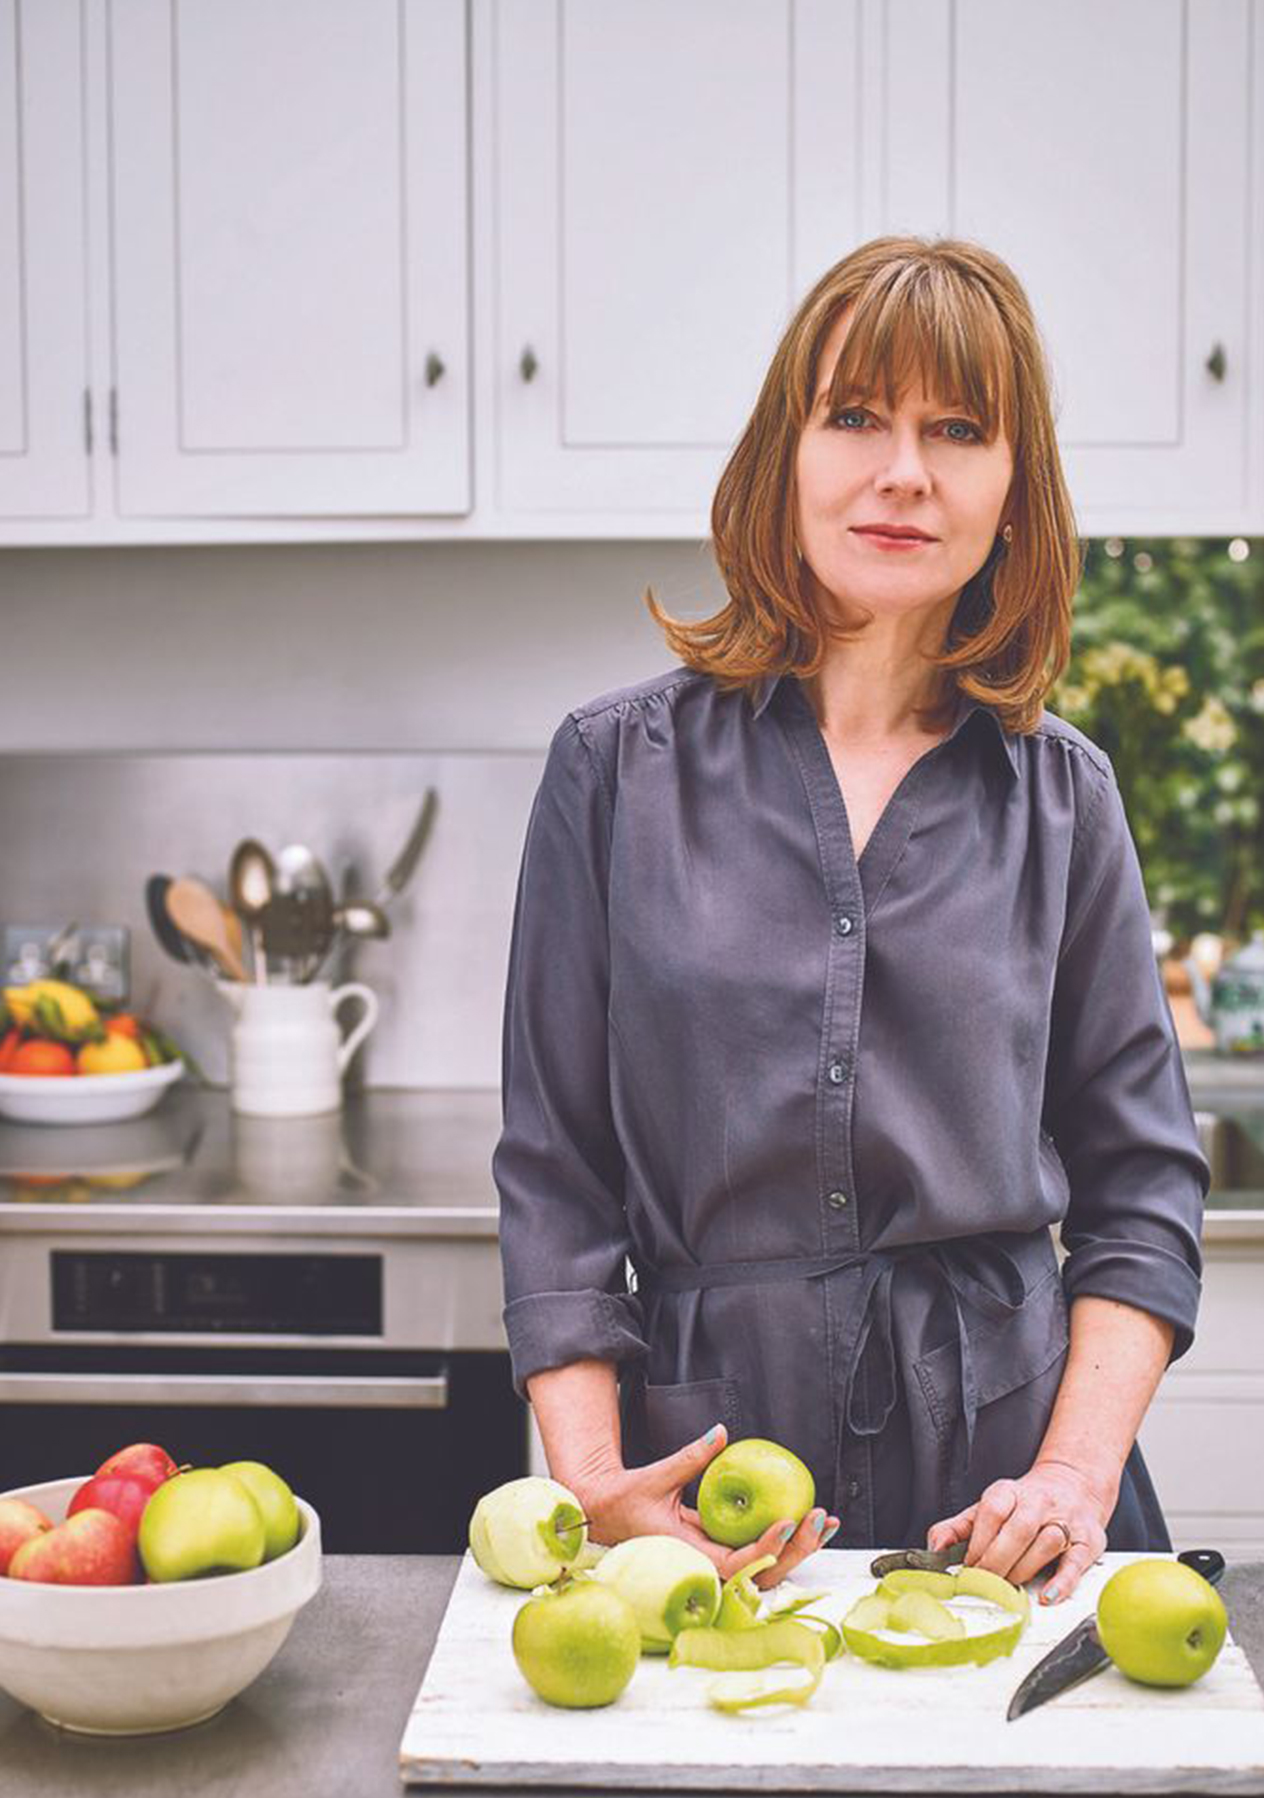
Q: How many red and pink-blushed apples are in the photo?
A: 4